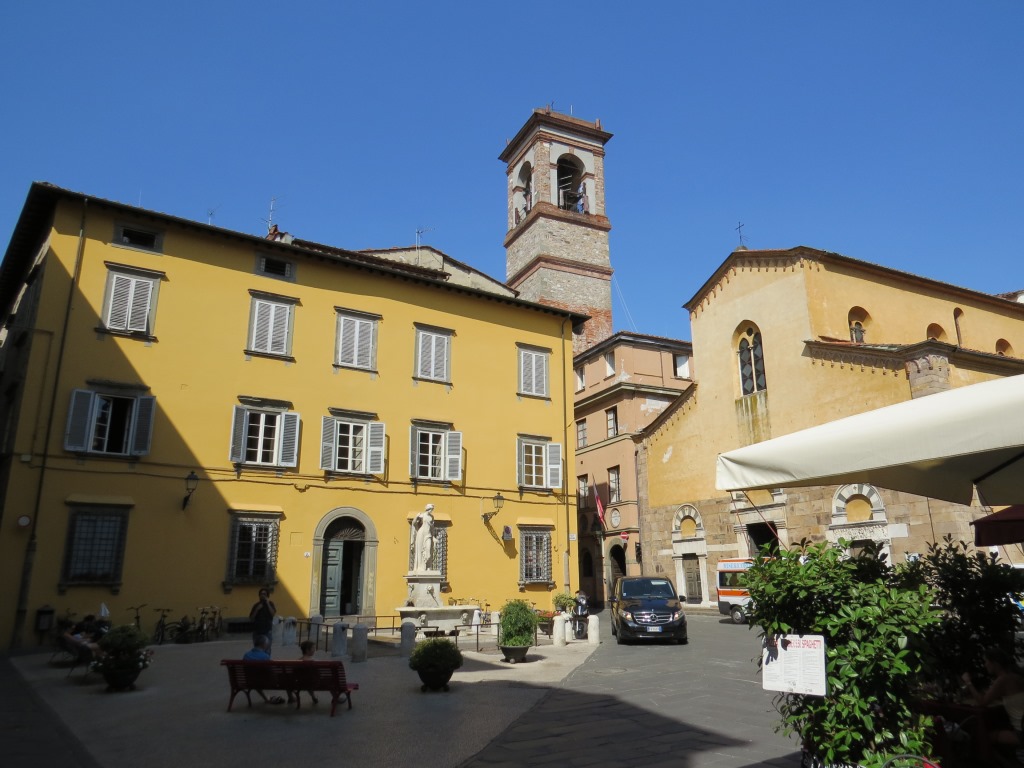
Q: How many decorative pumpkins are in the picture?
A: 0